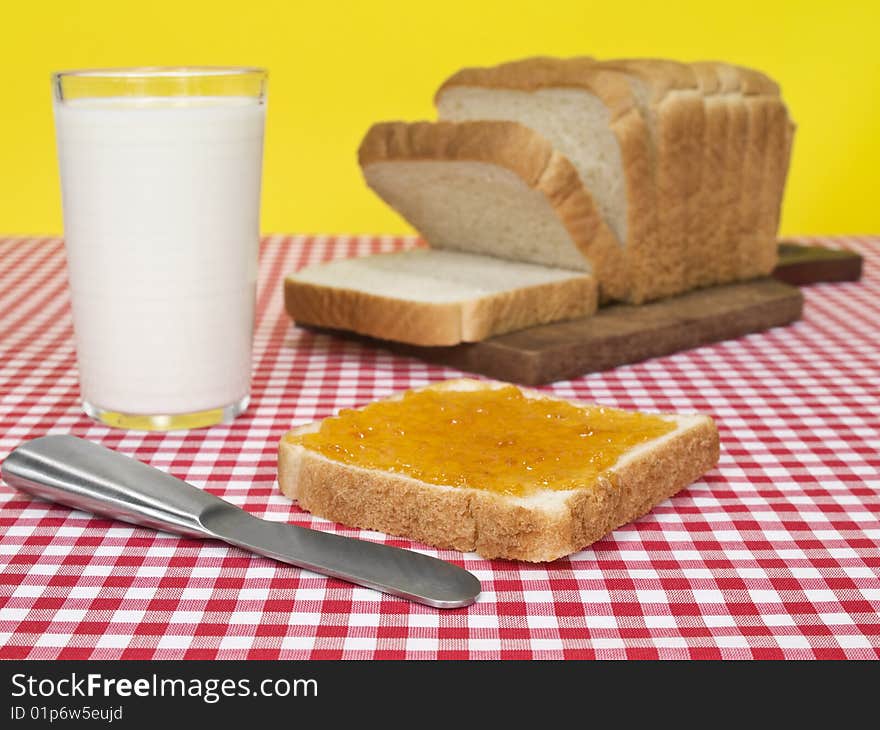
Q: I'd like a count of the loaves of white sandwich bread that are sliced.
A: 1